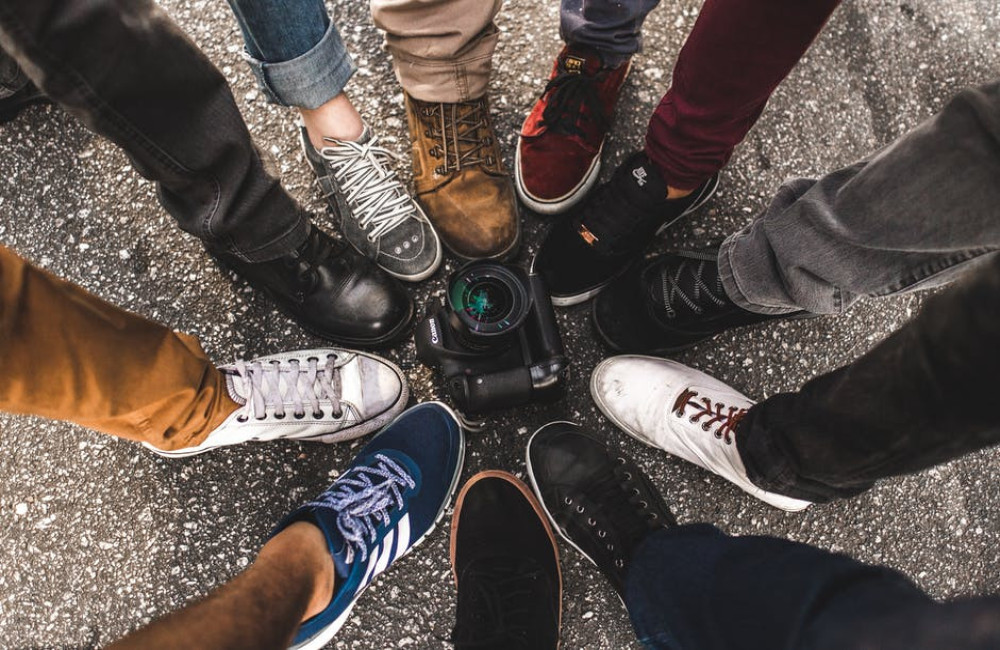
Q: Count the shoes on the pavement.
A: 11